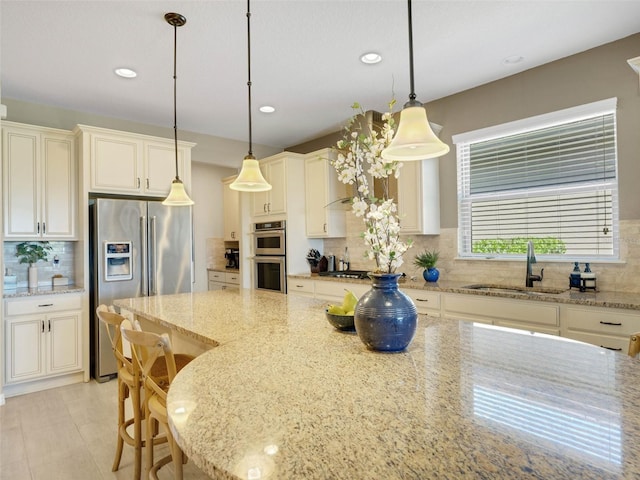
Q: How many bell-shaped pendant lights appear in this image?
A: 3